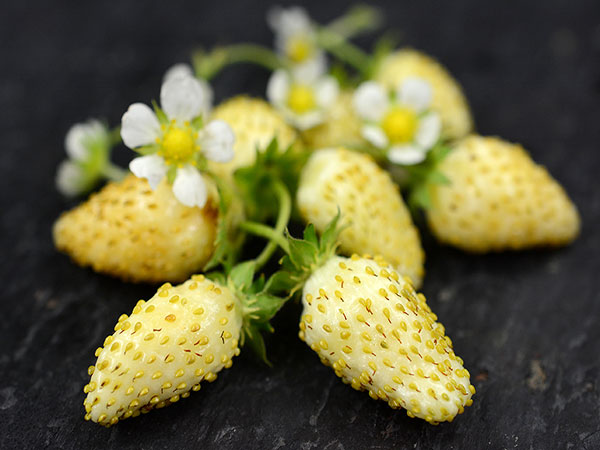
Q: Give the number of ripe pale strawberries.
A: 8